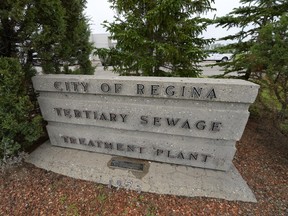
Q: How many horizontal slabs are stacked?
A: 3